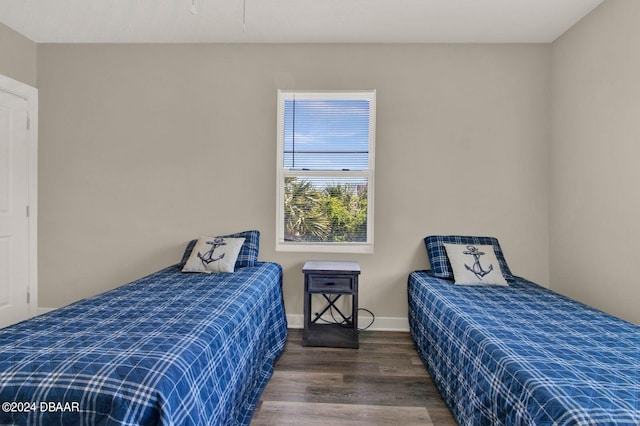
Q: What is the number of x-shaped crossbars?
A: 1